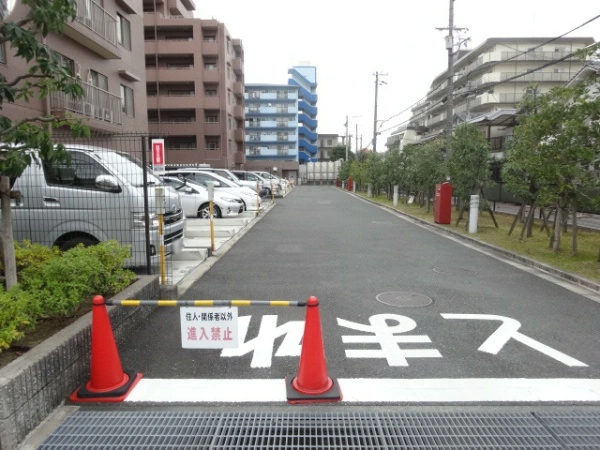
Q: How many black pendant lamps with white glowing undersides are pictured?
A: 0